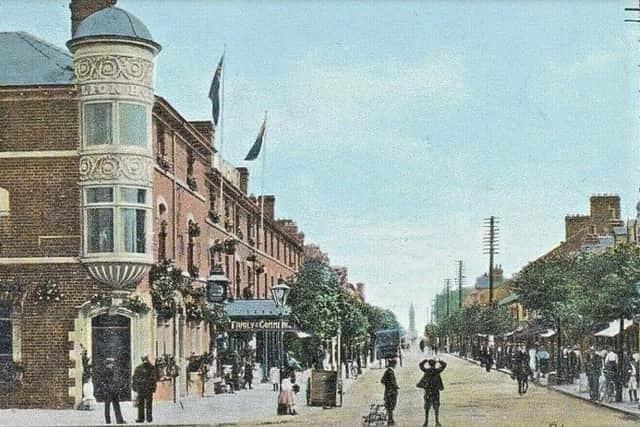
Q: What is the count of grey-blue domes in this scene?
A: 1